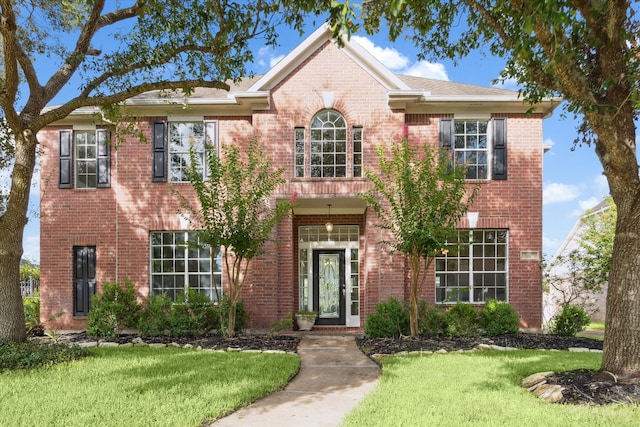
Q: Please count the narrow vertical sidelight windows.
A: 4